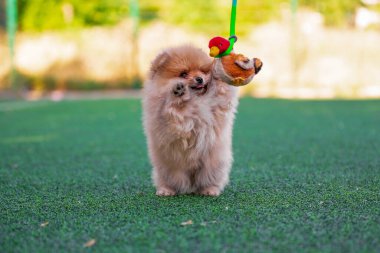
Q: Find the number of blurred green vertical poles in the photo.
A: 3